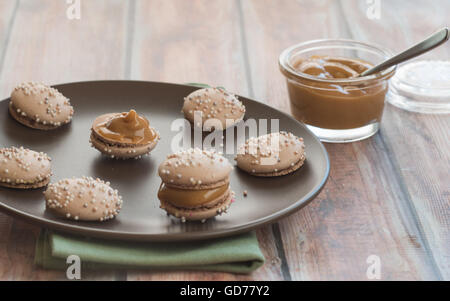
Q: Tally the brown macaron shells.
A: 8